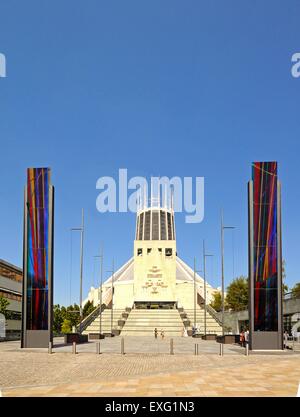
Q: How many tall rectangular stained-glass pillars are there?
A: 2